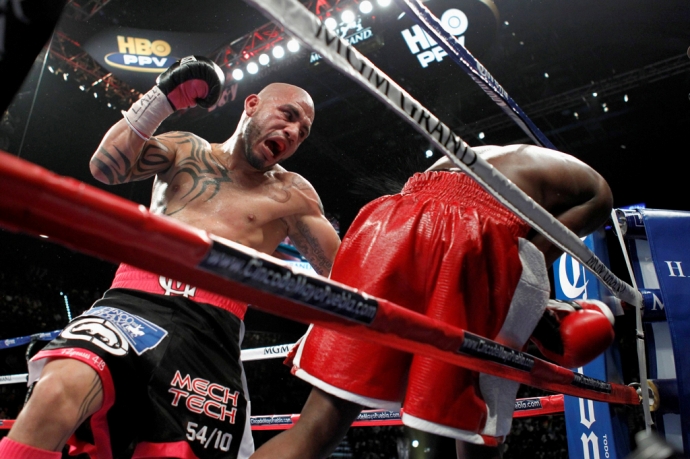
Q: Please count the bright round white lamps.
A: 9